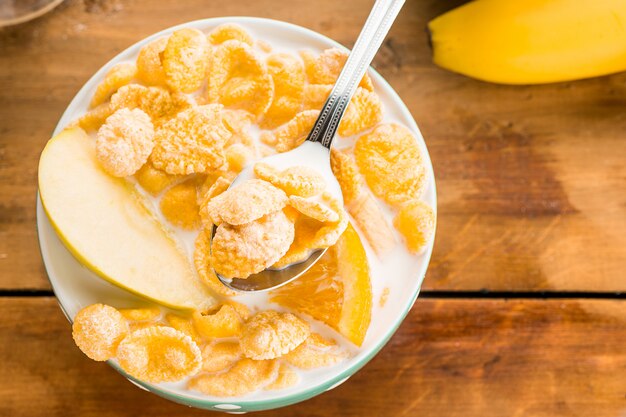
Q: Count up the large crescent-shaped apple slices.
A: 1